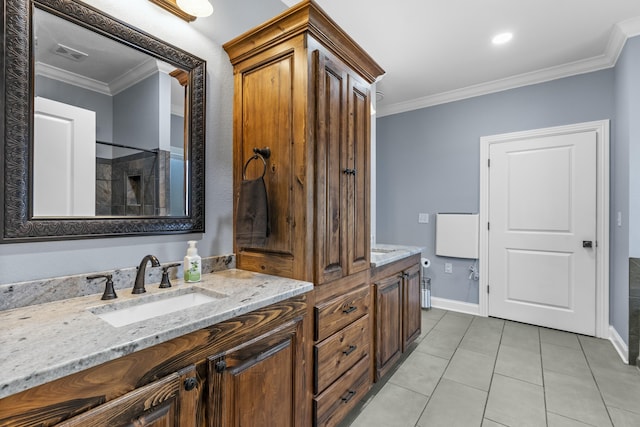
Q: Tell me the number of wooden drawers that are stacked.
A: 3